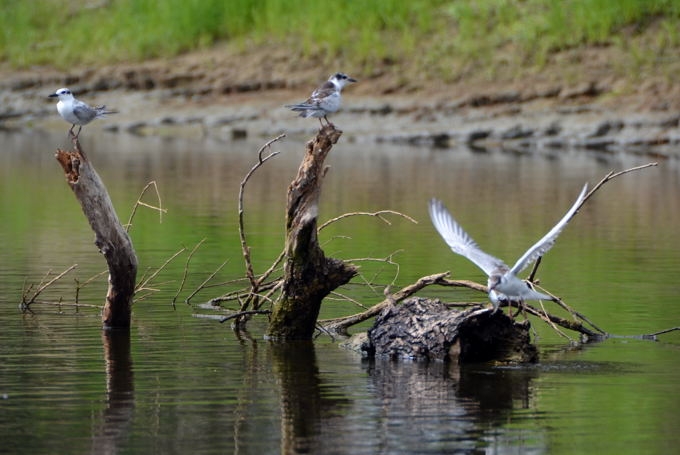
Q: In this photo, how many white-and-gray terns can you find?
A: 3